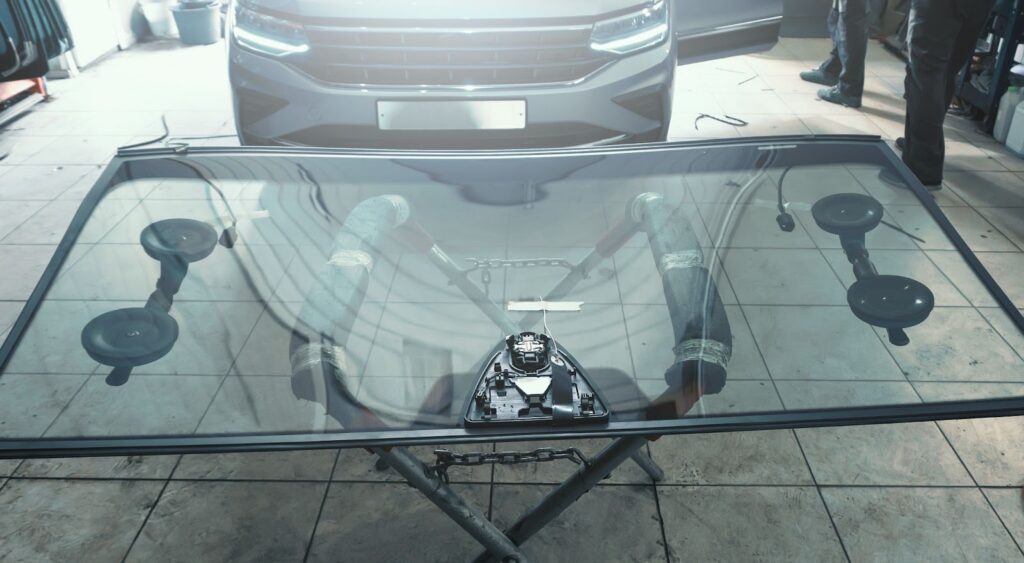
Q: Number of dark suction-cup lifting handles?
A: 2